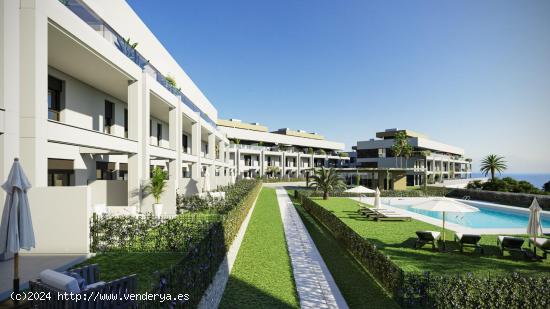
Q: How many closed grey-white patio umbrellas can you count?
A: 3